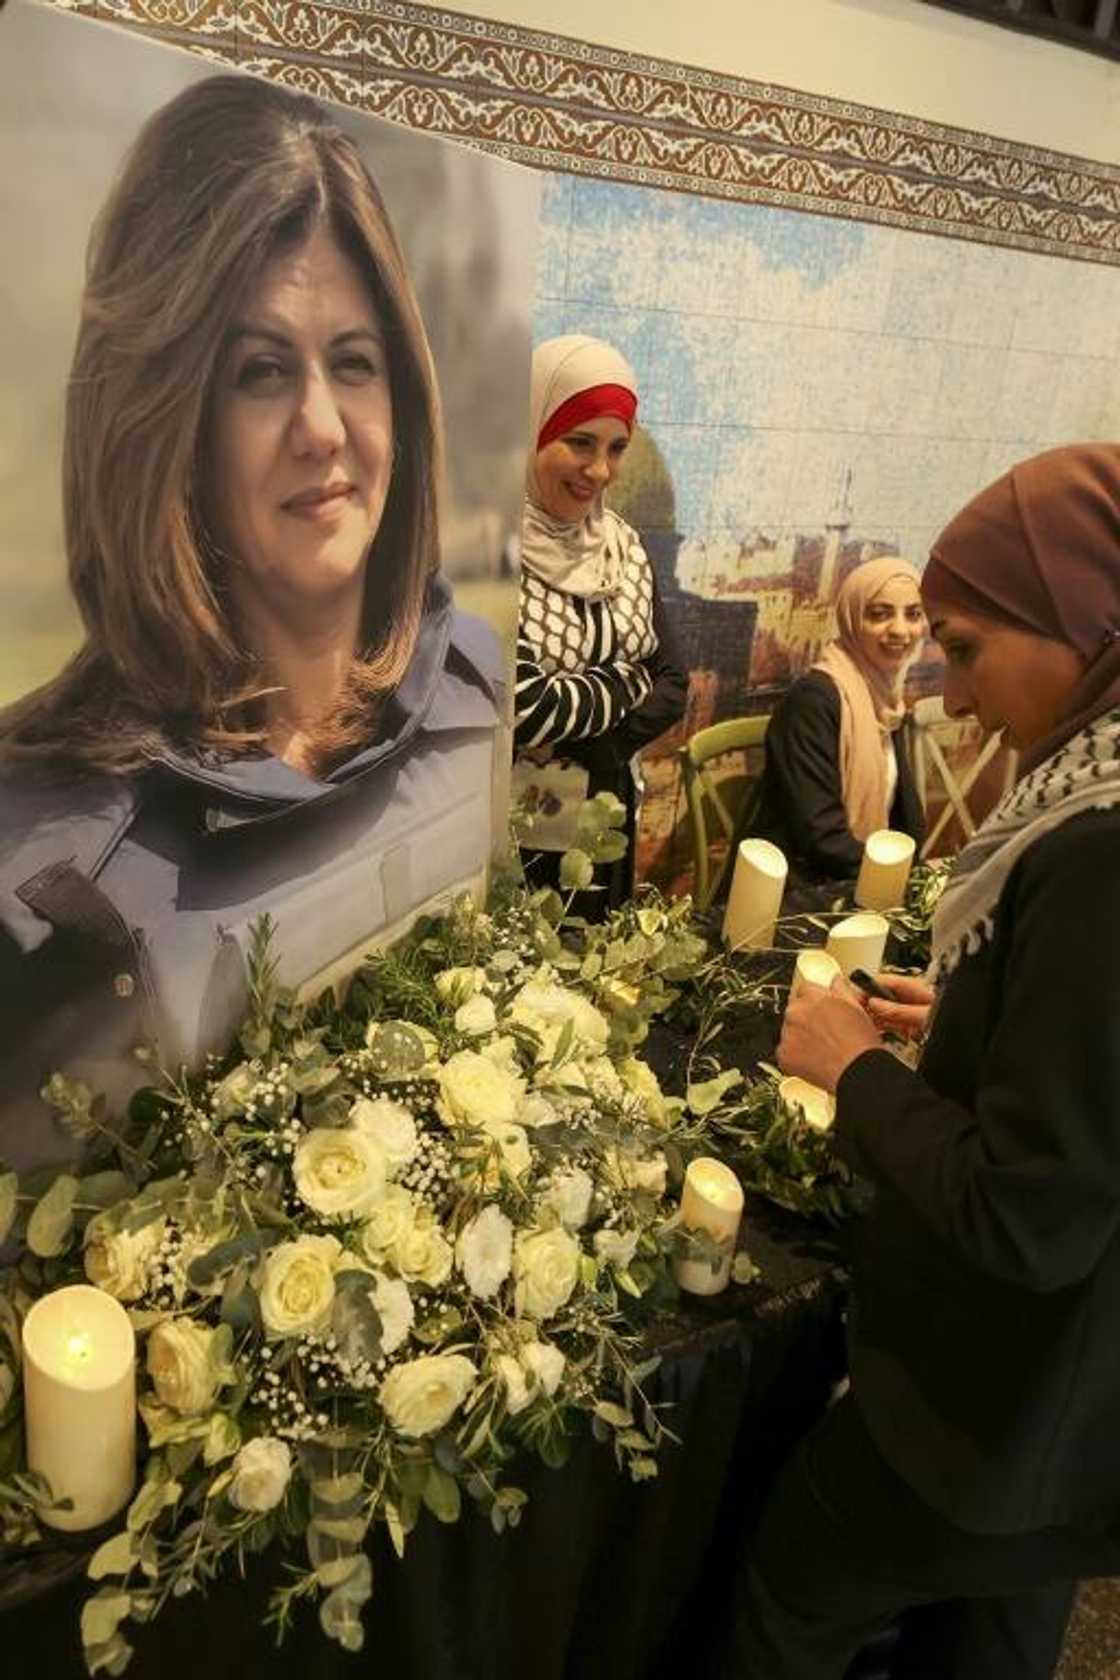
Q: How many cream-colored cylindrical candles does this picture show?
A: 7